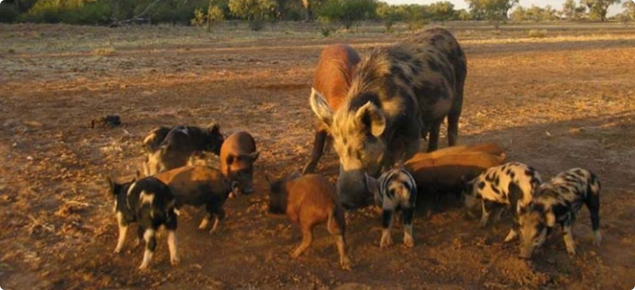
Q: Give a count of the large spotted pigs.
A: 1